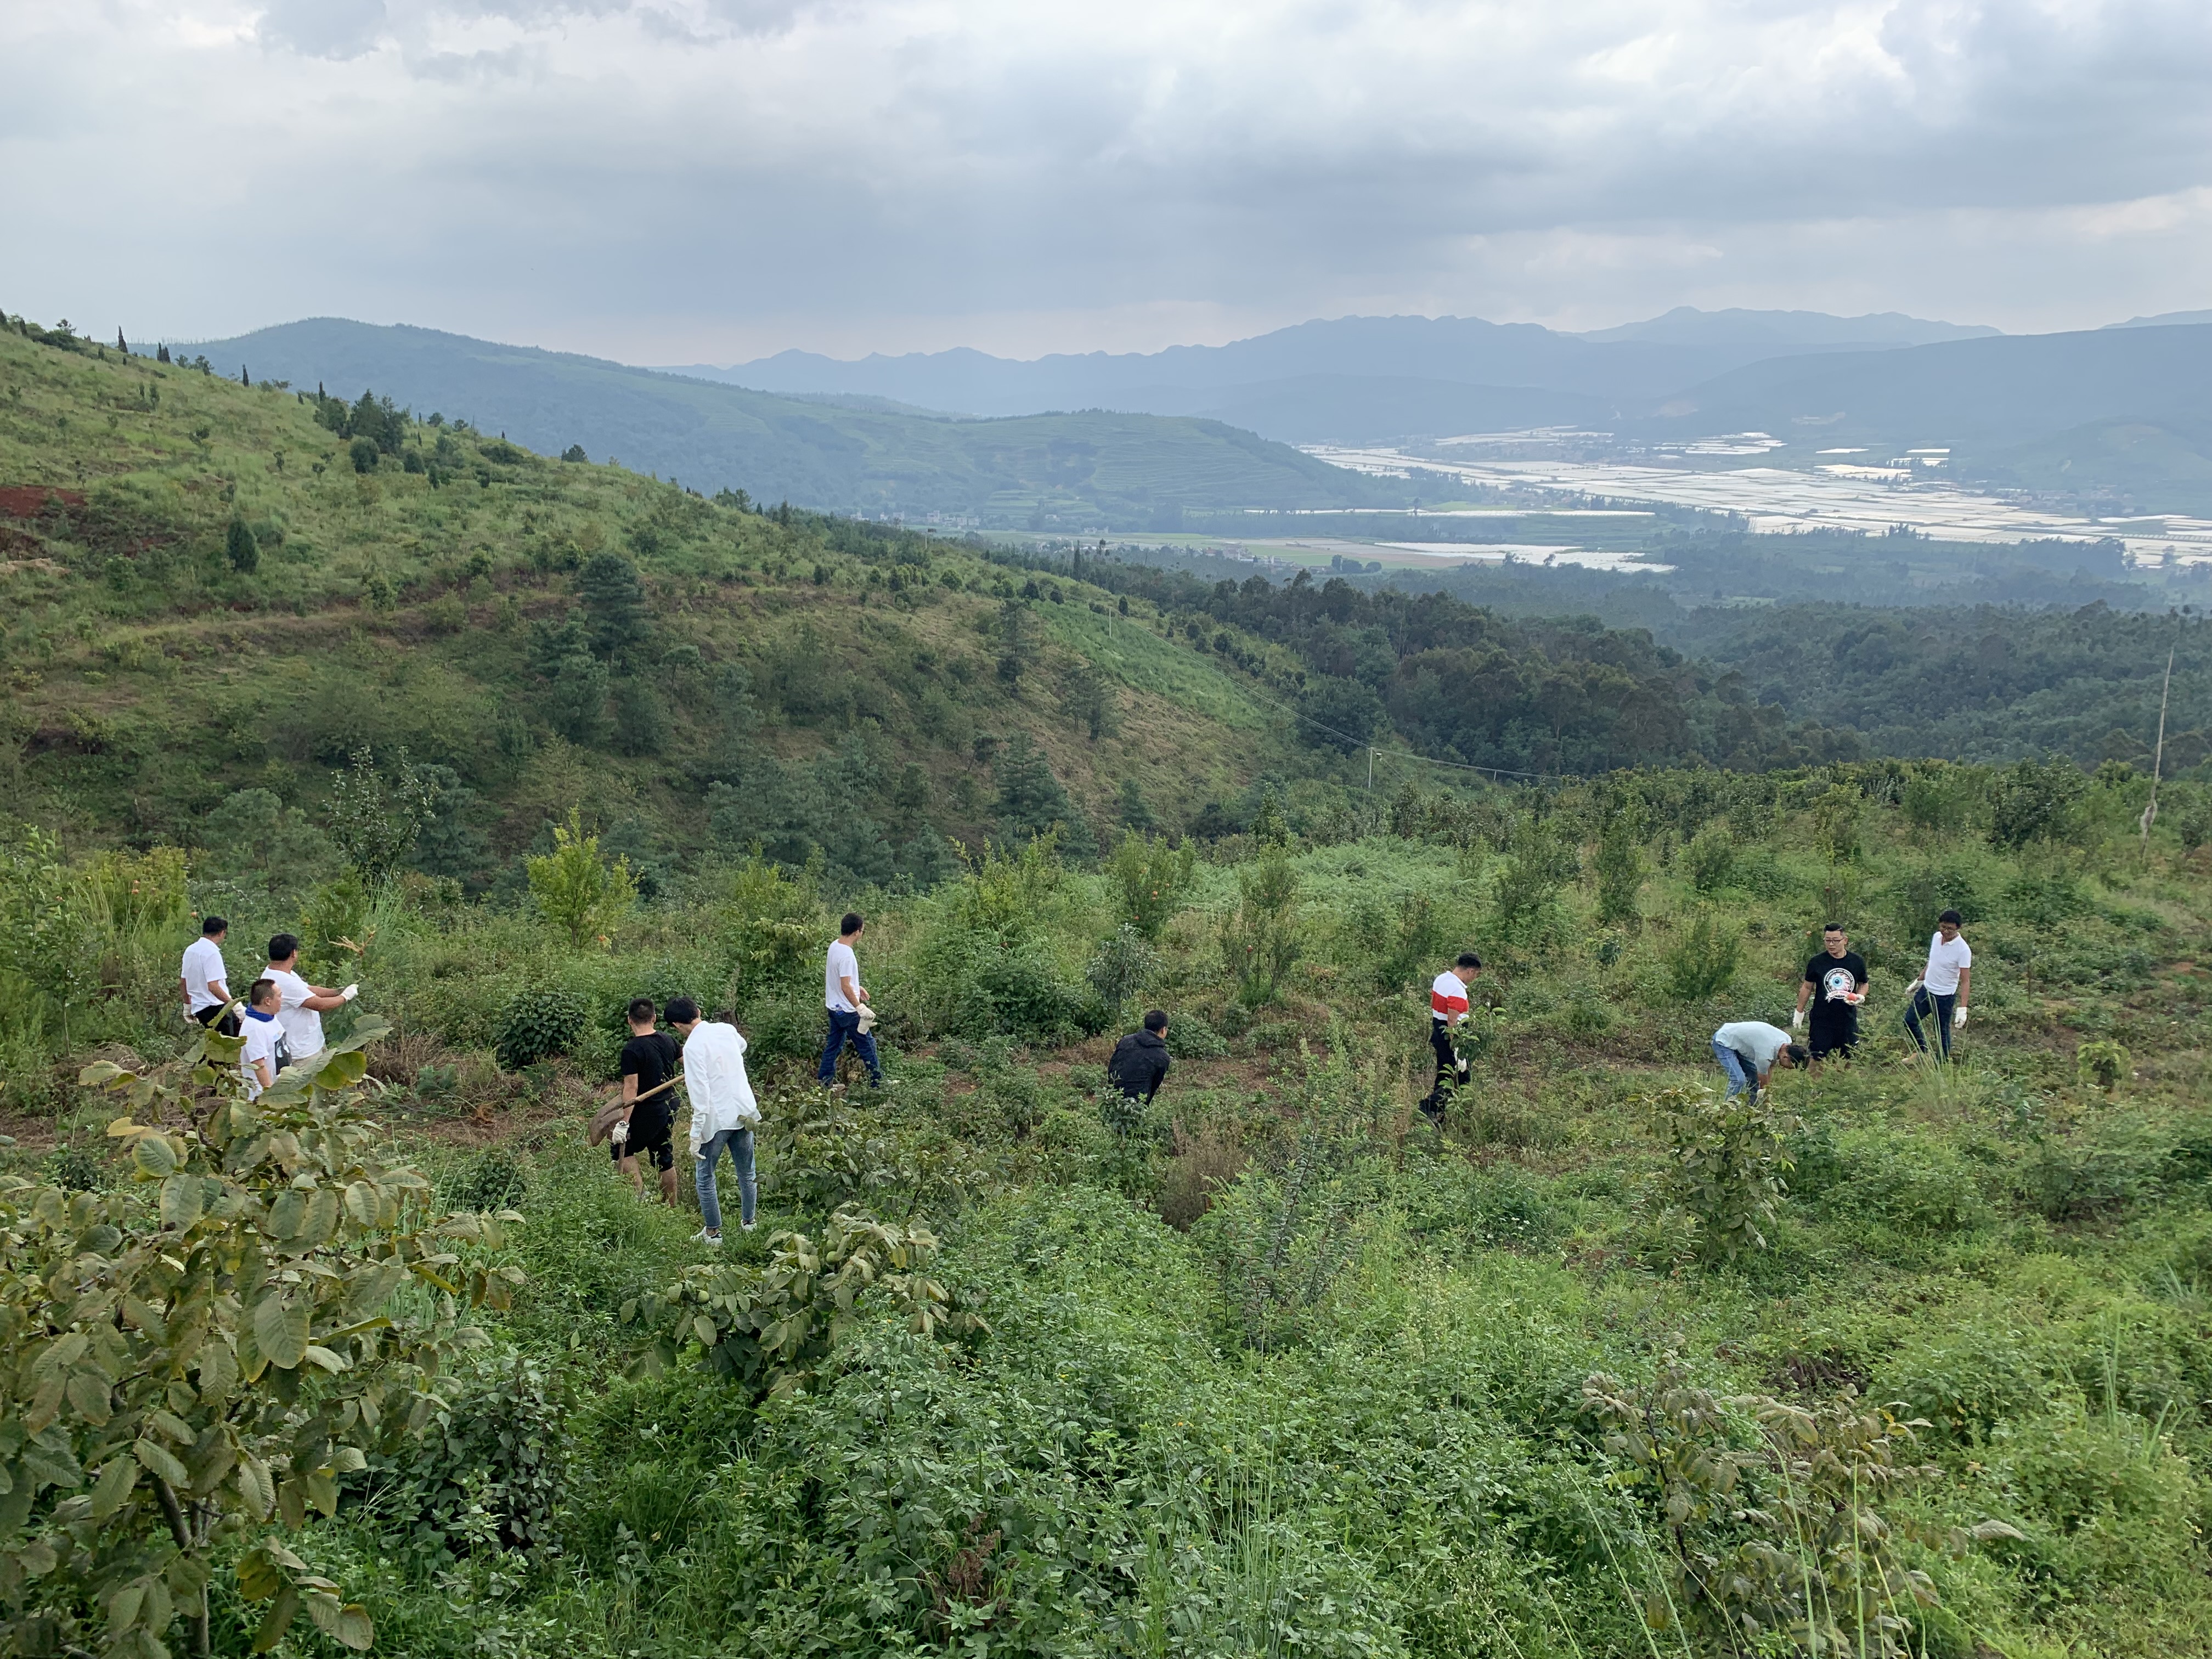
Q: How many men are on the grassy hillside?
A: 11